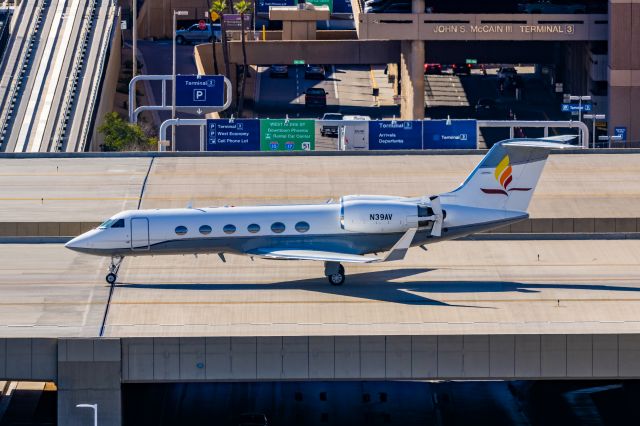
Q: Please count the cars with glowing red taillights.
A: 2